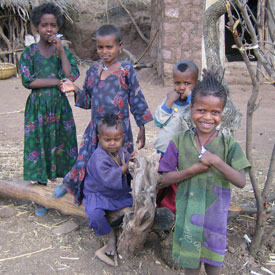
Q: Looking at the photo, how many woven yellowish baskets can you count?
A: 1